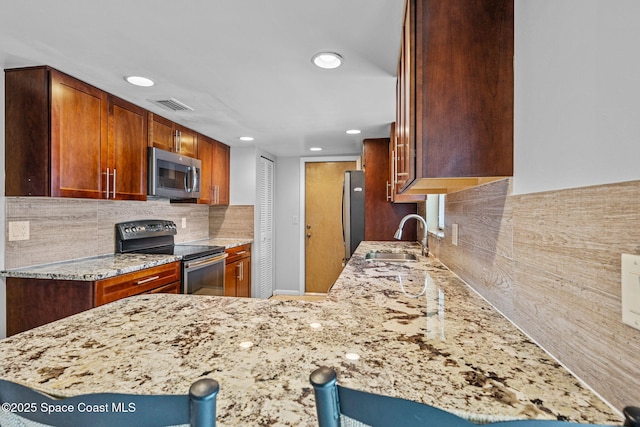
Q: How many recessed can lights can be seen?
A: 5